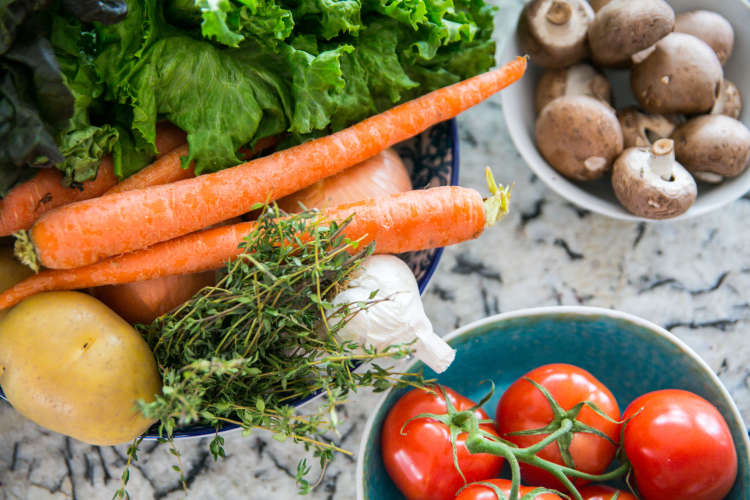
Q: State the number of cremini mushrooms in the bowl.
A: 11